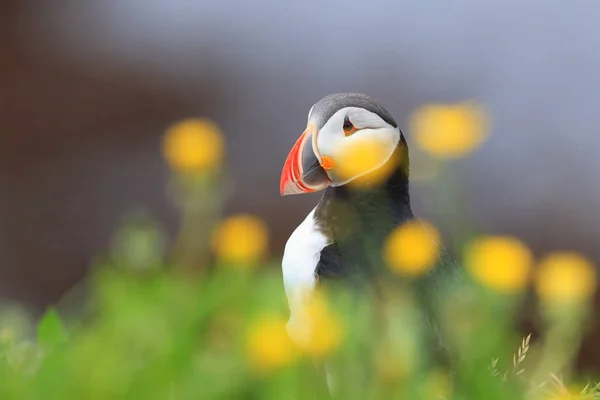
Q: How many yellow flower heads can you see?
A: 9